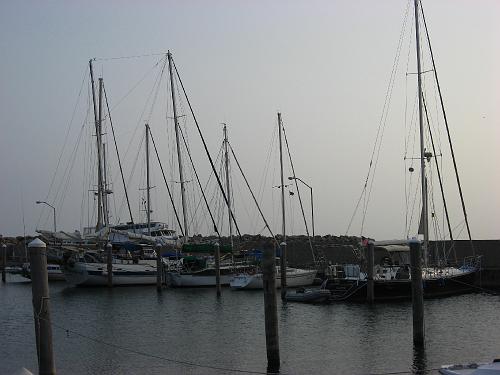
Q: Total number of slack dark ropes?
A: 1